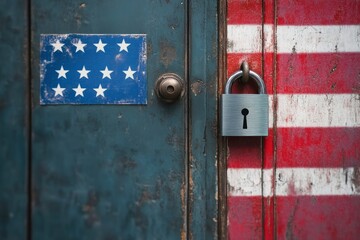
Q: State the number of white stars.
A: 11